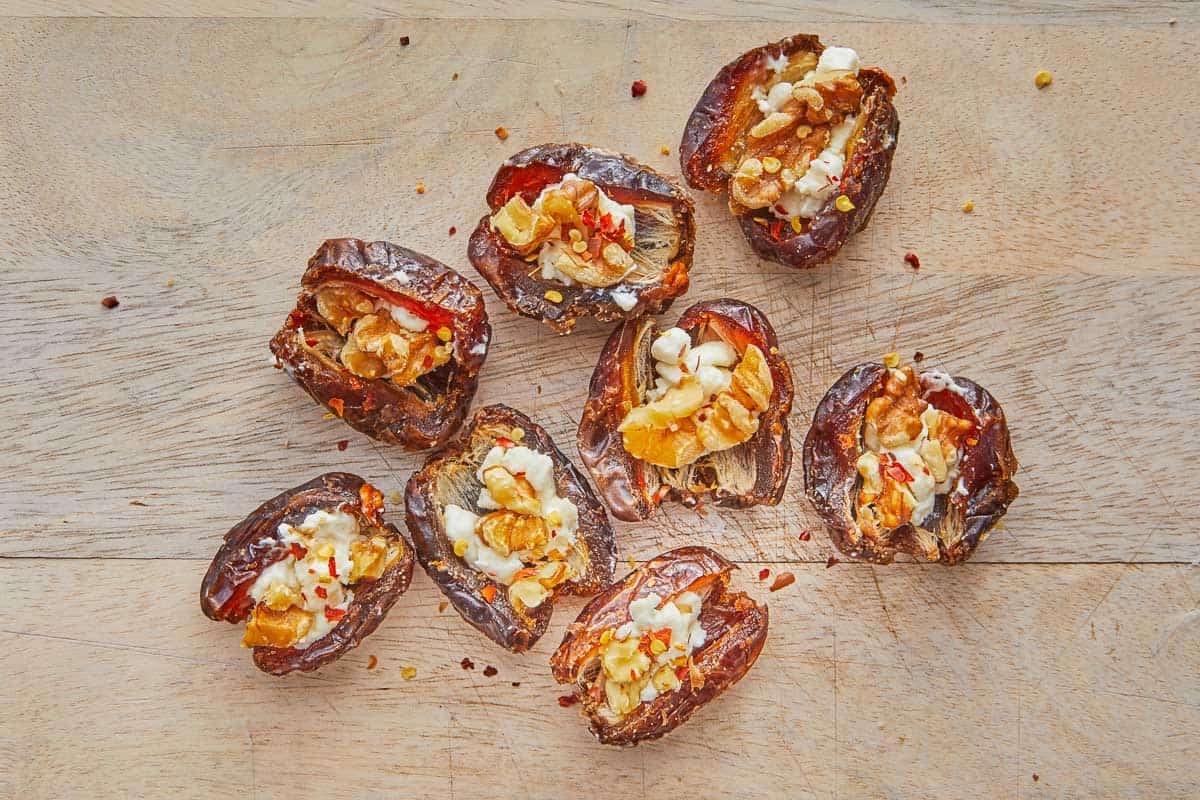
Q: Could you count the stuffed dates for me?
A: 8